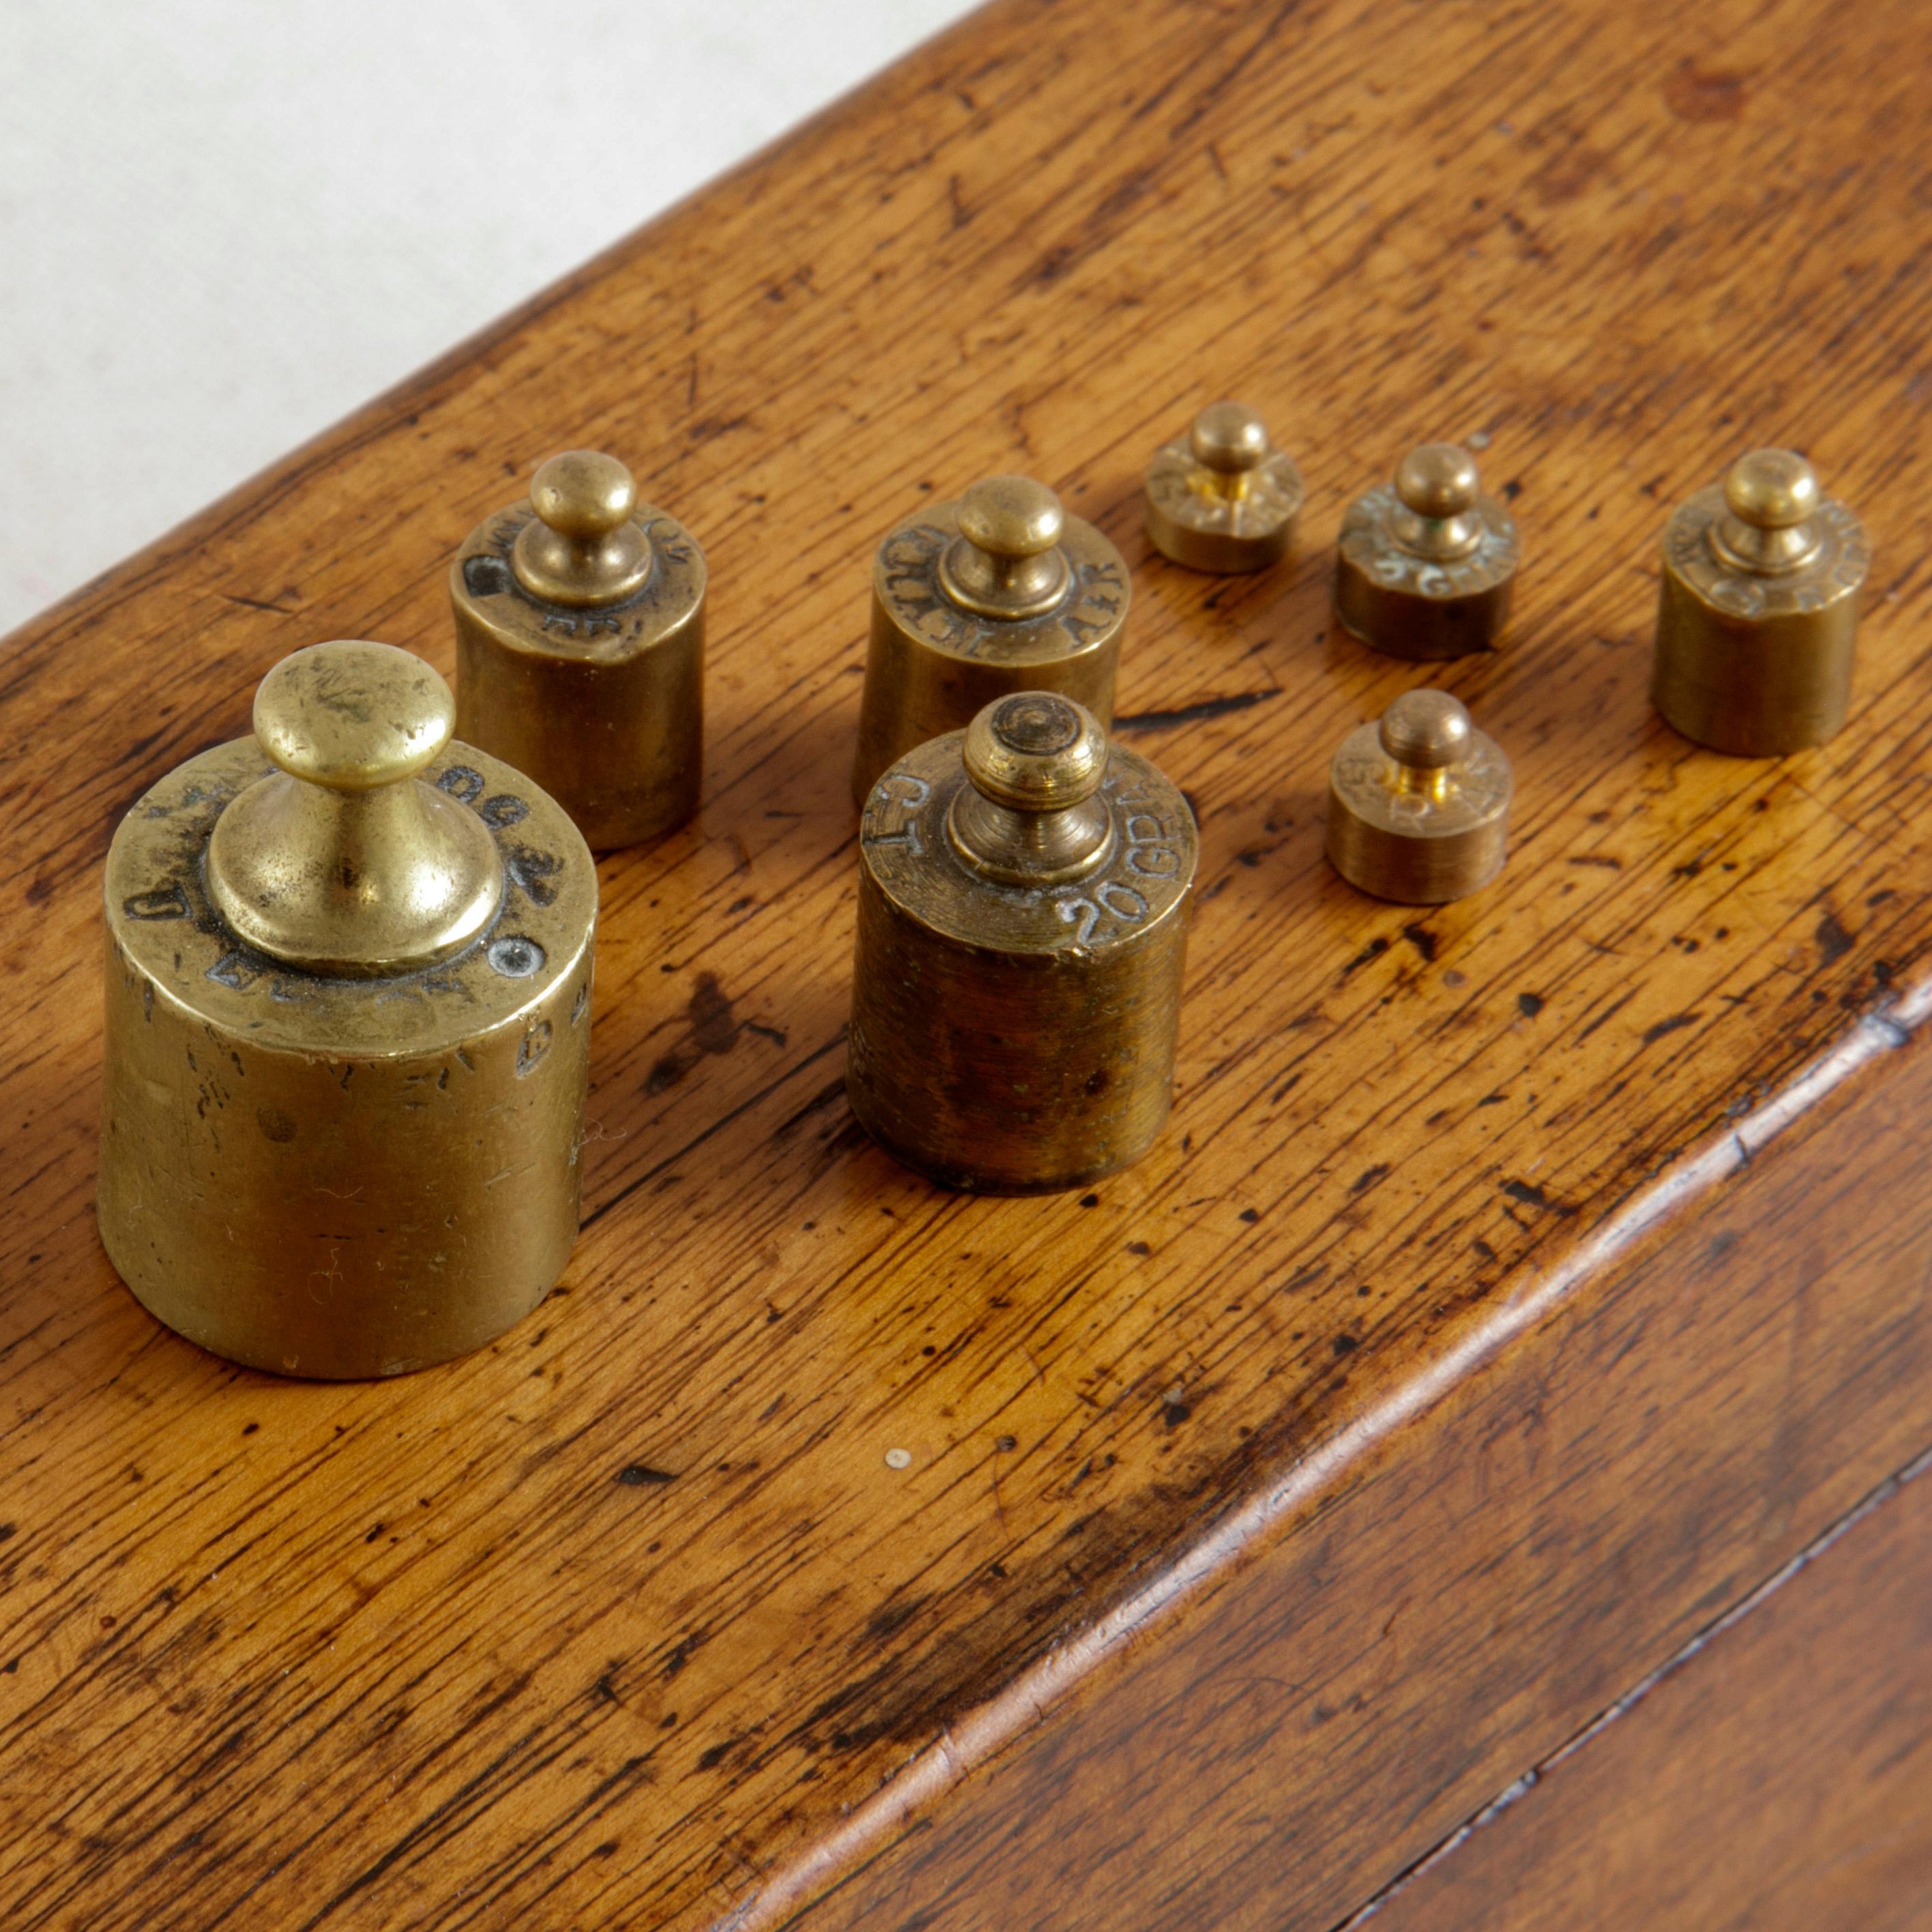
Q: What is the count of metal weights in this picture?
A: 8